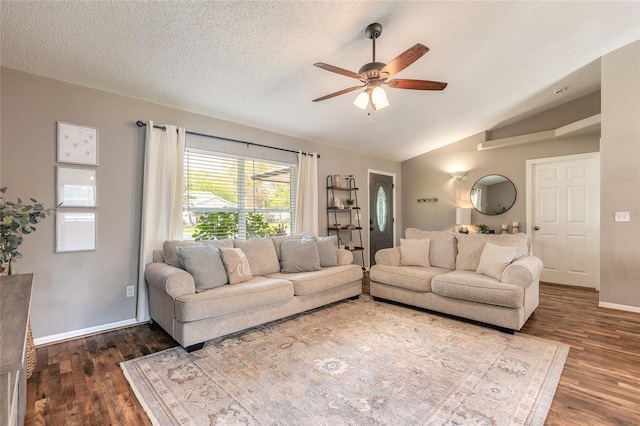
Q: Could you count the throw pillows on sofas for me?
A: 6